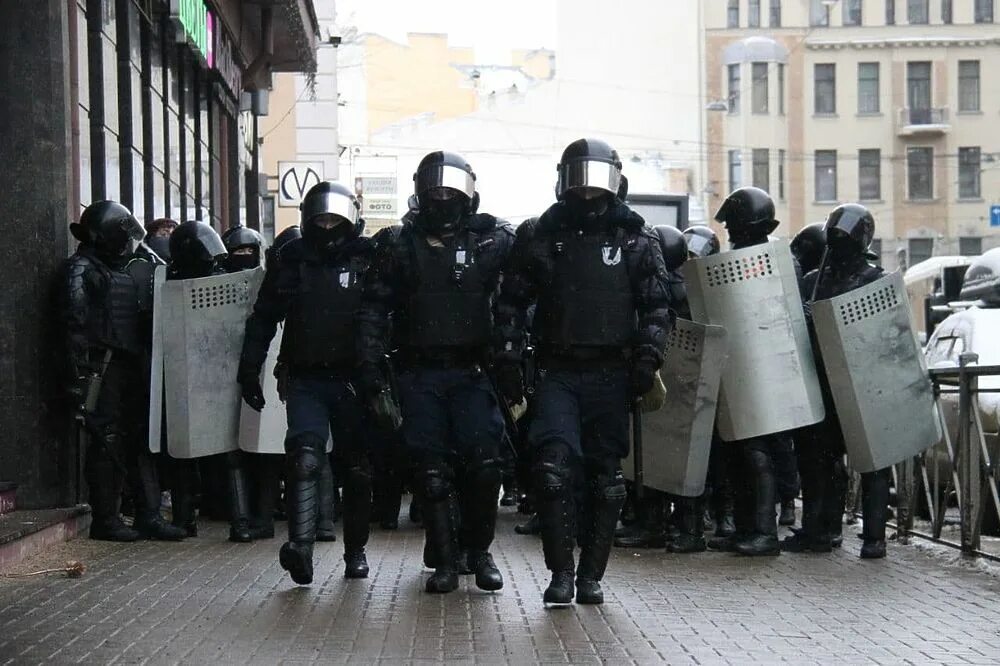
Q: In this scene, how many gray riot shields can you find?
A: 6